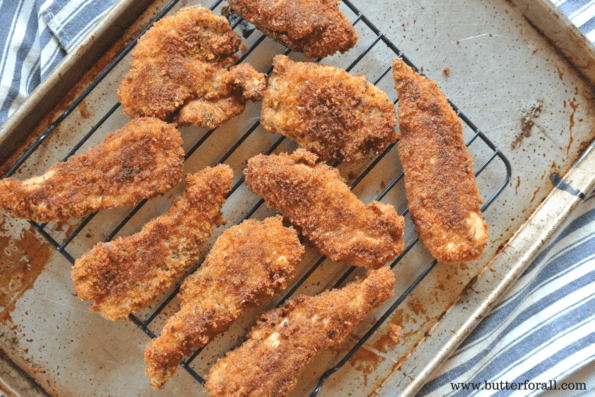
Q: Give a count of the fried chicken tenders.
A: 9